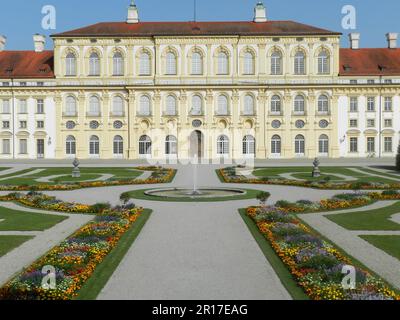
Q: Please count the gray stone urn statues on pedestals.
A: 2